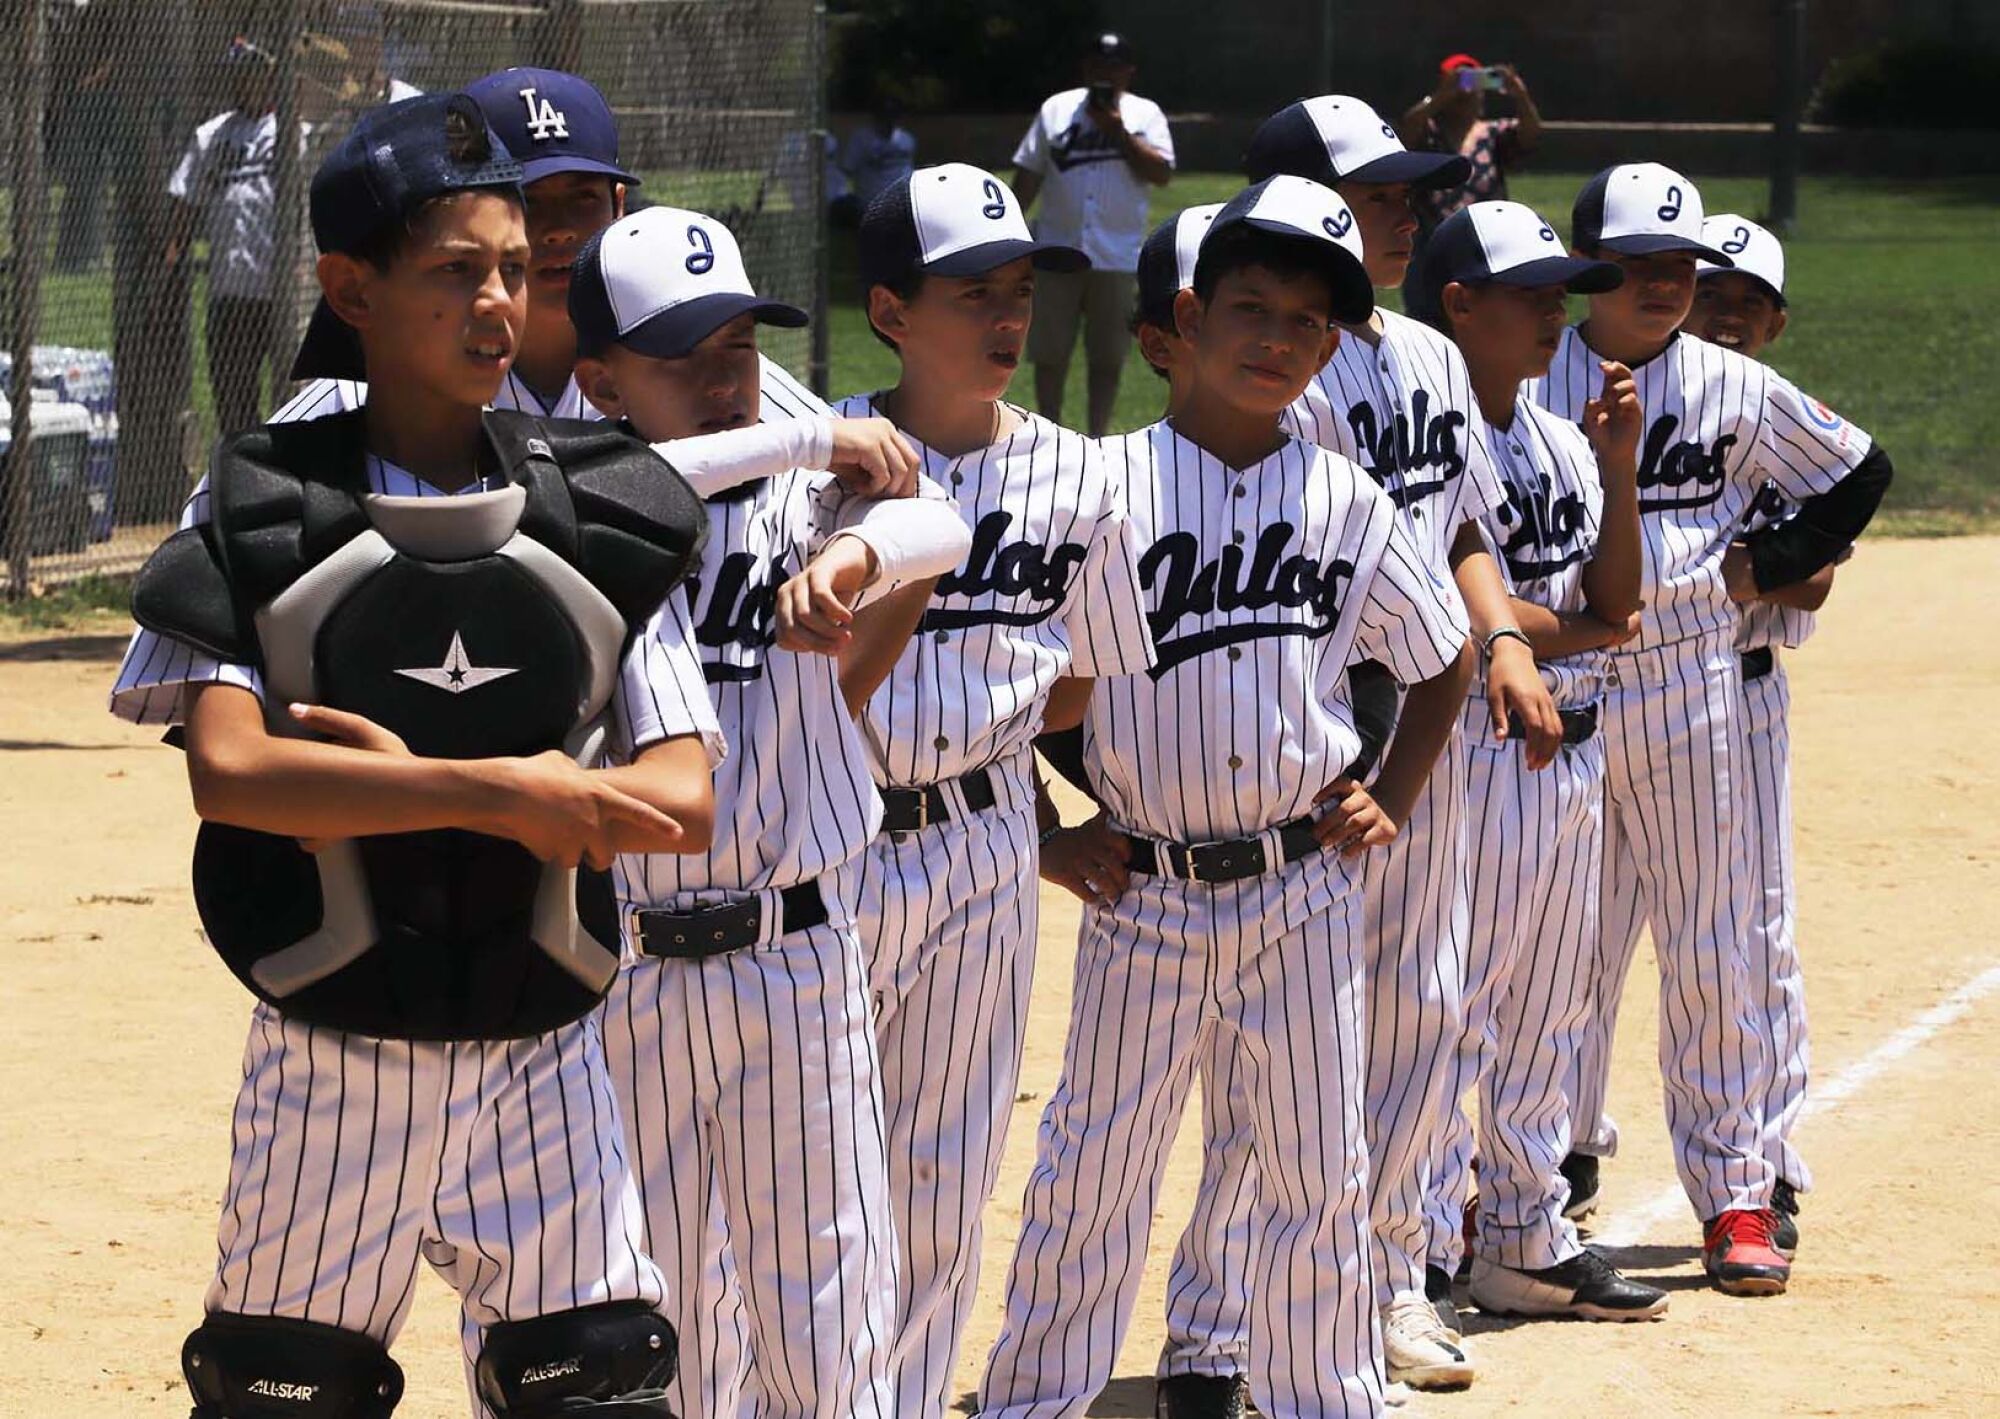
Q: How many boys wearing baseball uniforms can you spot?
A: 10